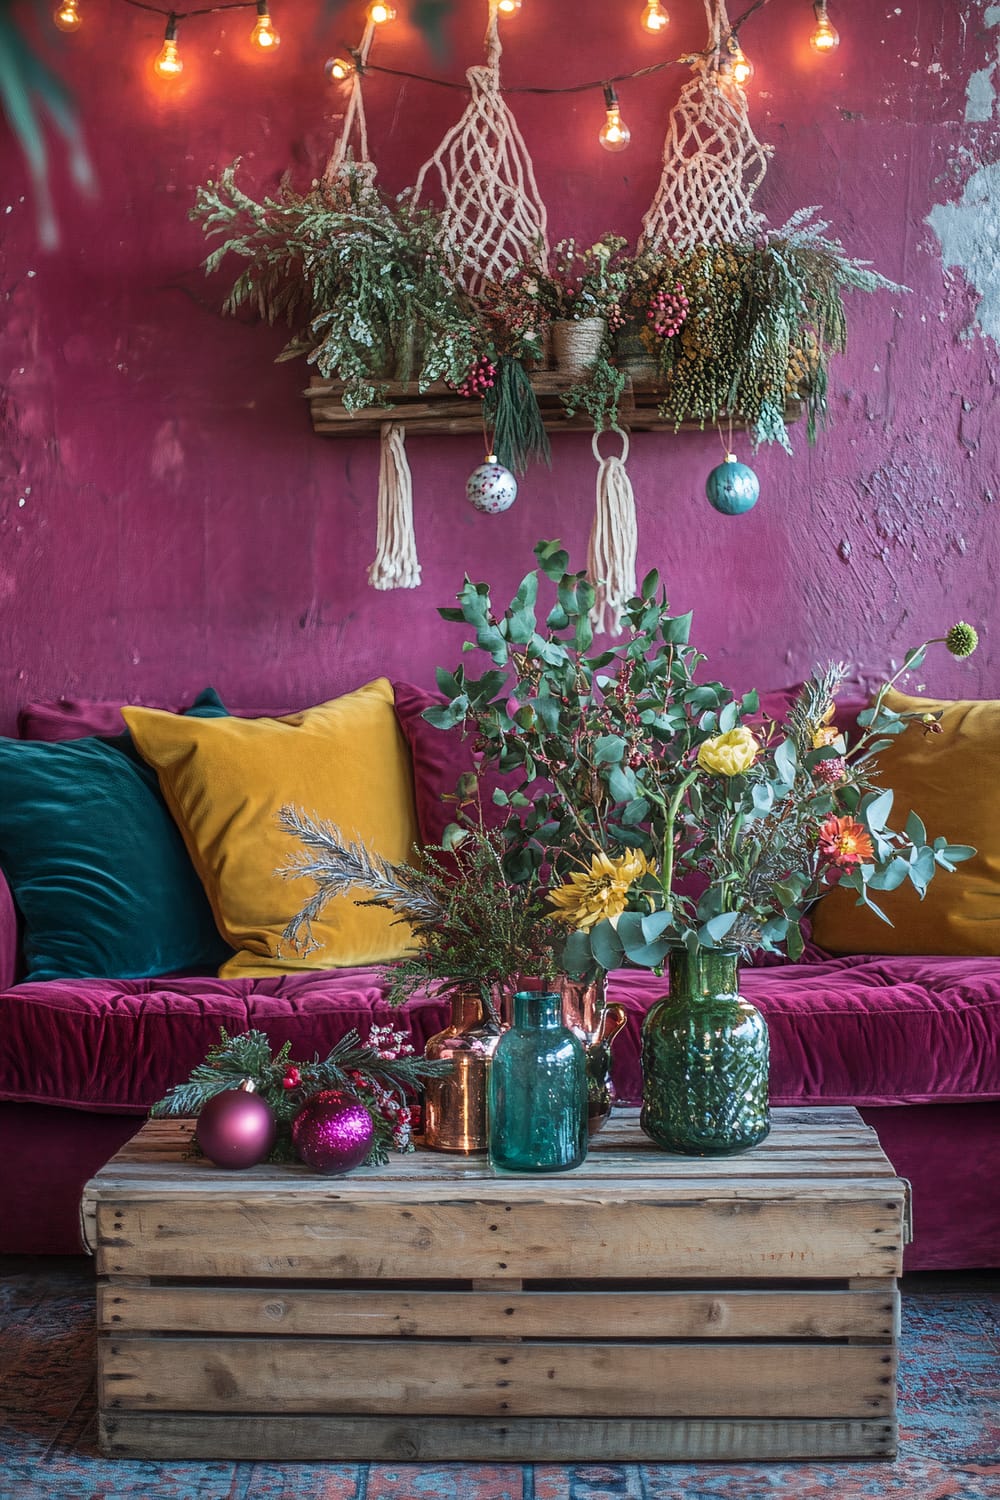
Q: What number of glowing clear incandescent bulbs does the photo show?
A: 10